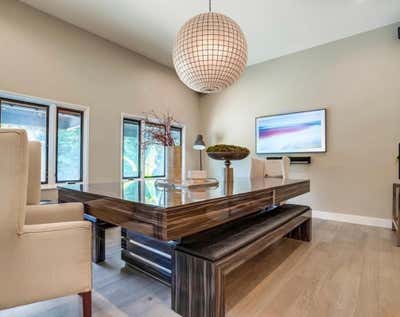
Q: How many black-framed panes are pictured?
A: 5